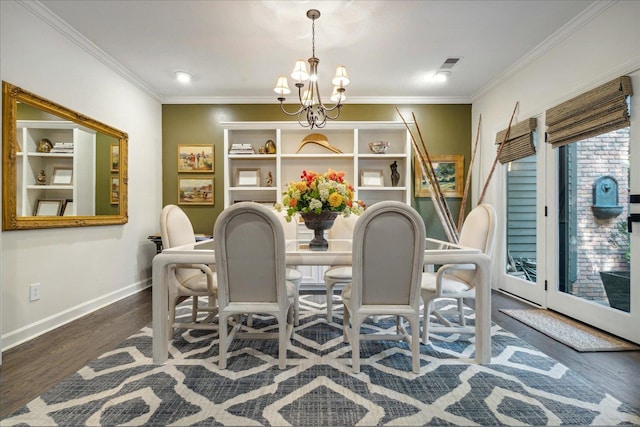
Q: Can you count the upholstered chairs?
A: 6